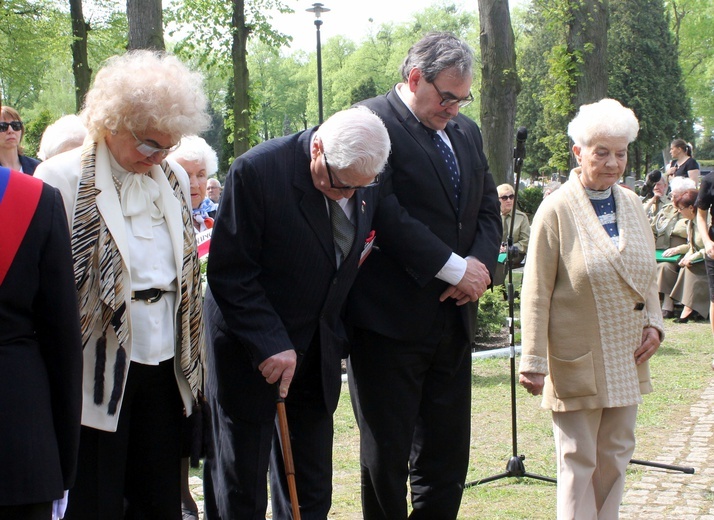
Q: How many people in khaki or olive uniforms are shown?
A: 4